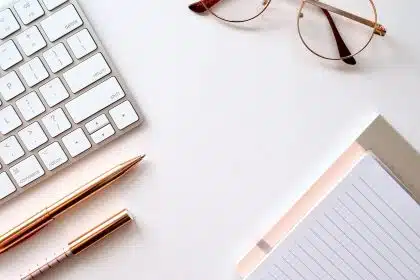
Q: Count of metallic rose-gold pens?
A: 2